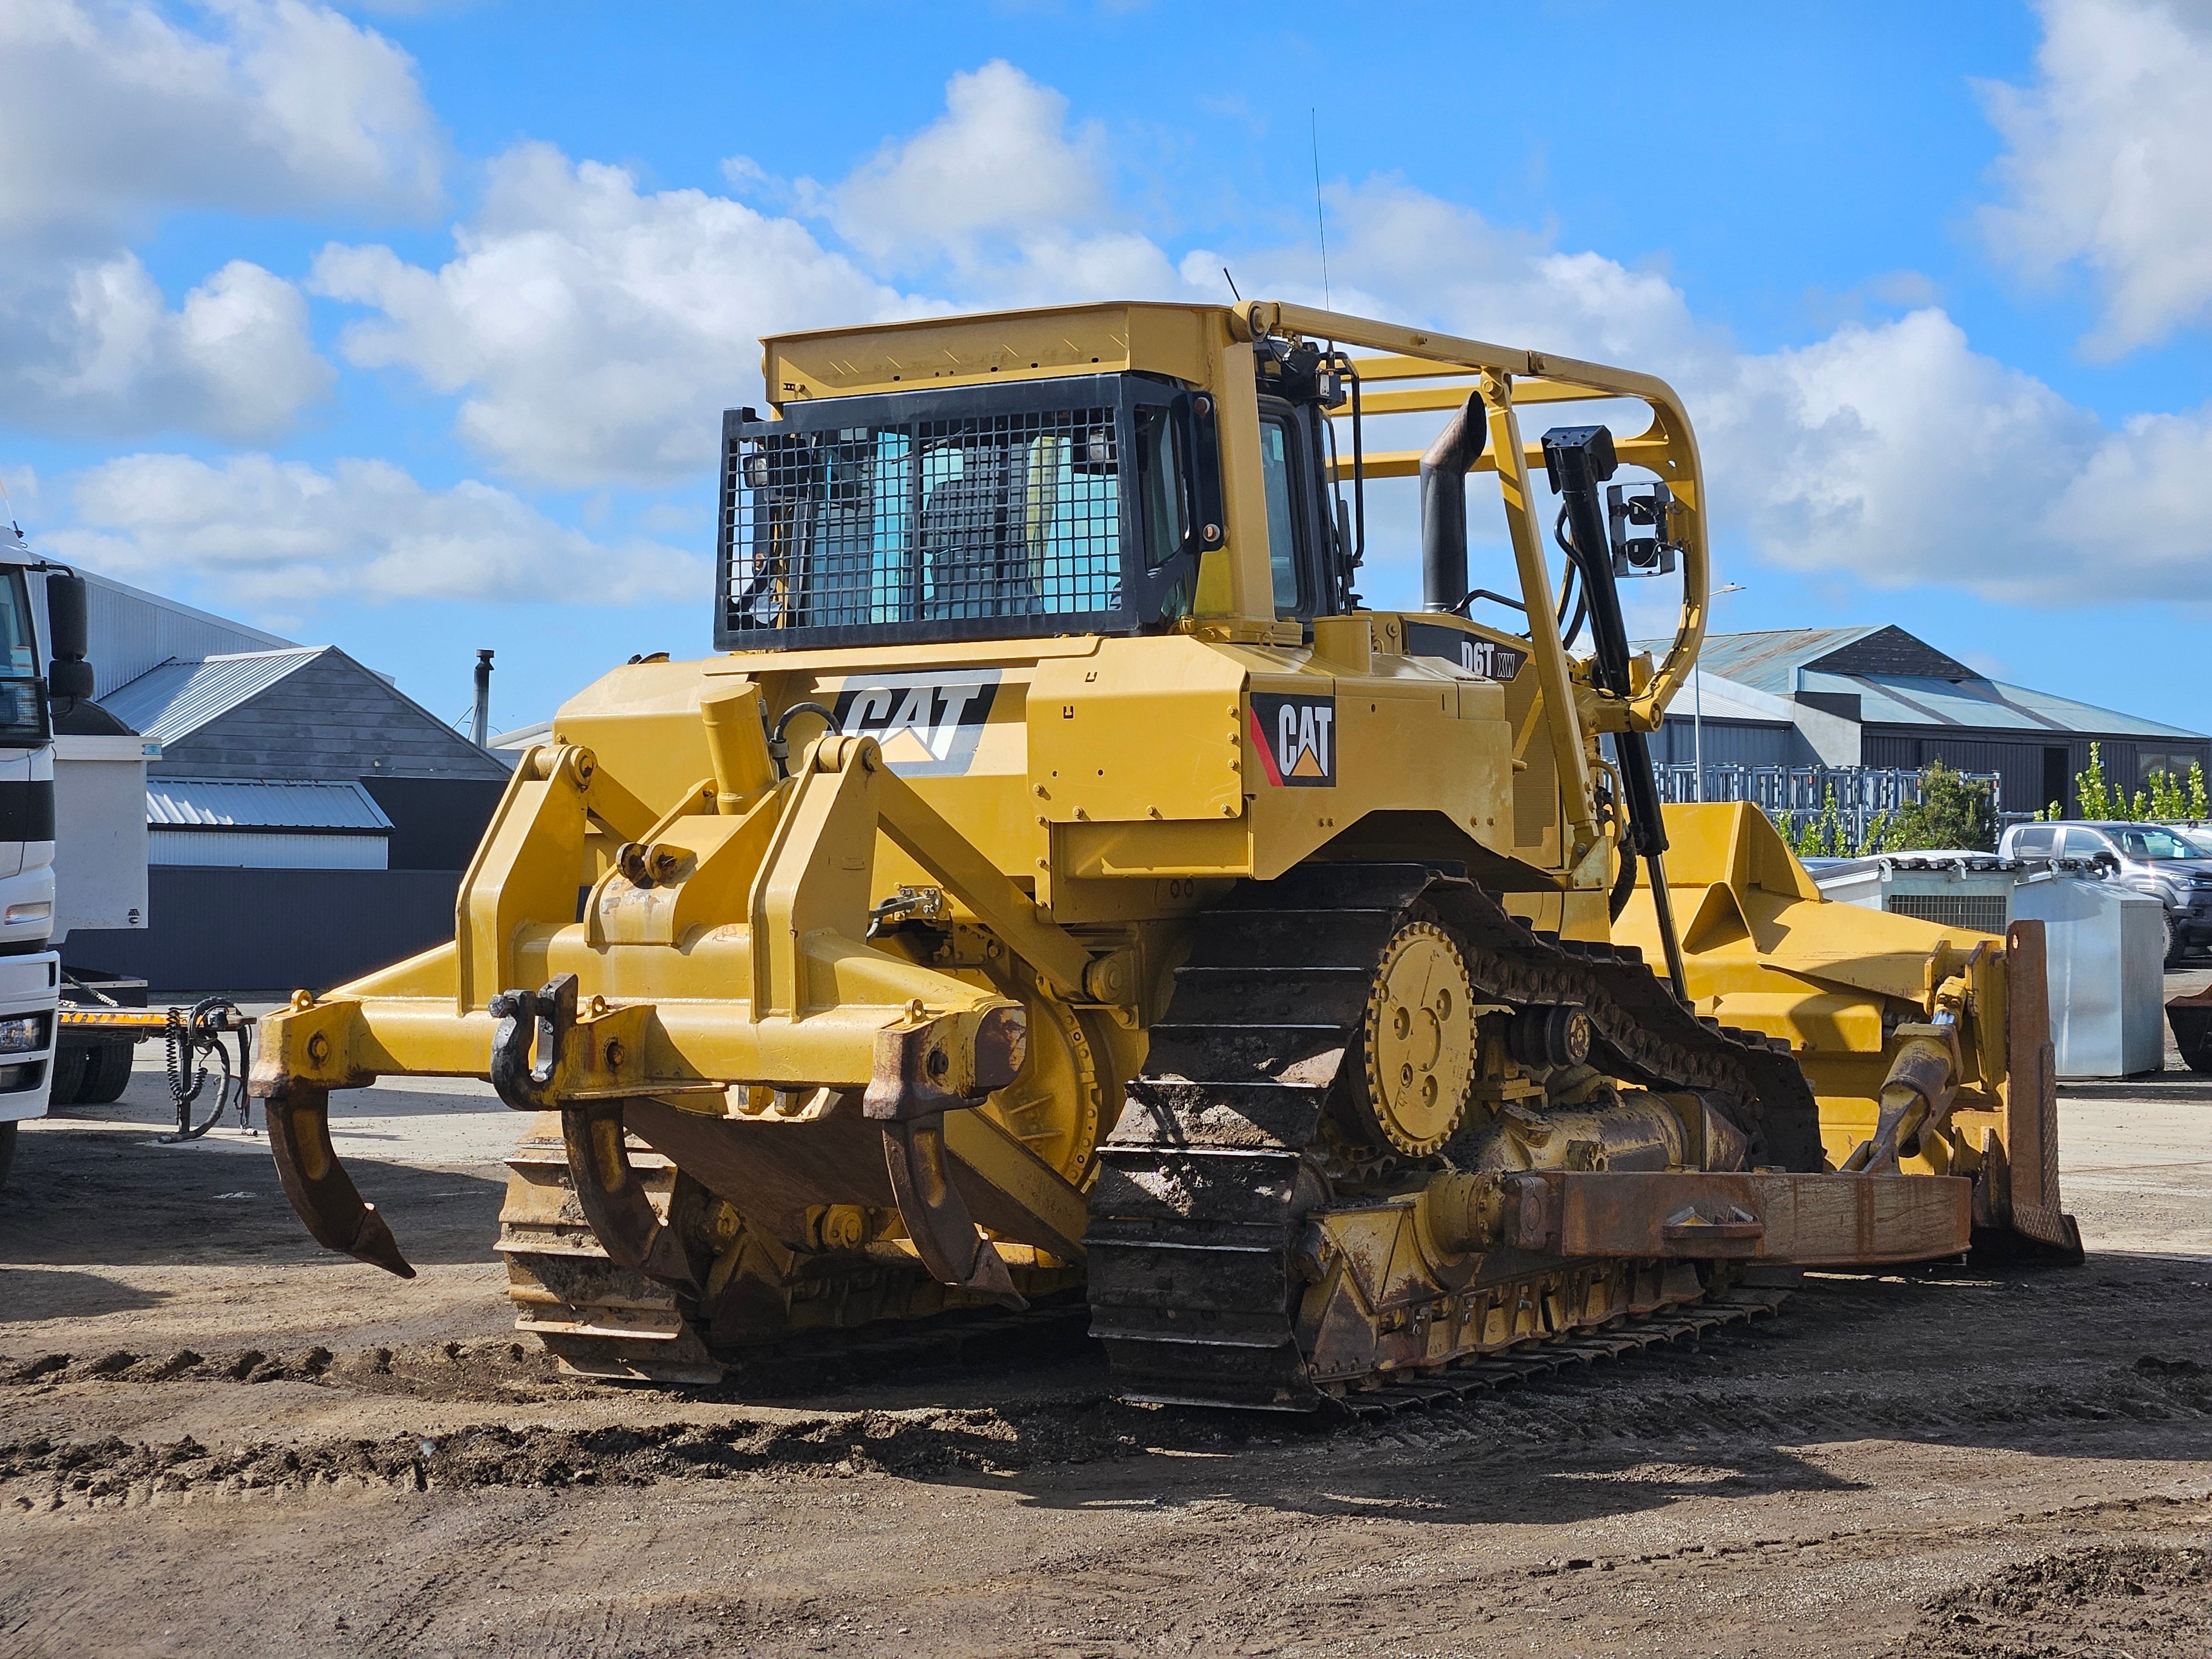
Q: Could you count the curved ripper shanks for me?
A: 3